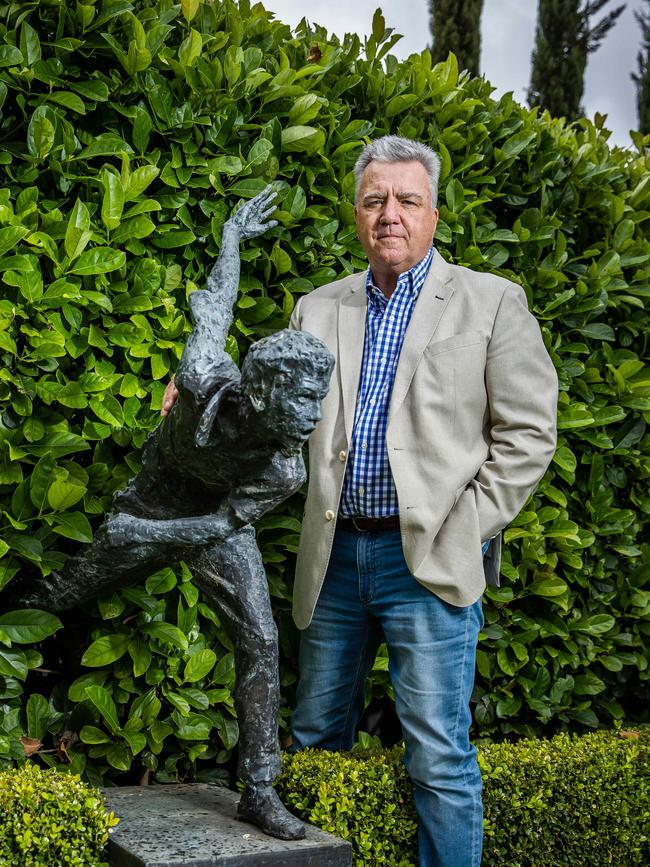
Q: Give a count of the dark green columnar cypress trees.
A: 3